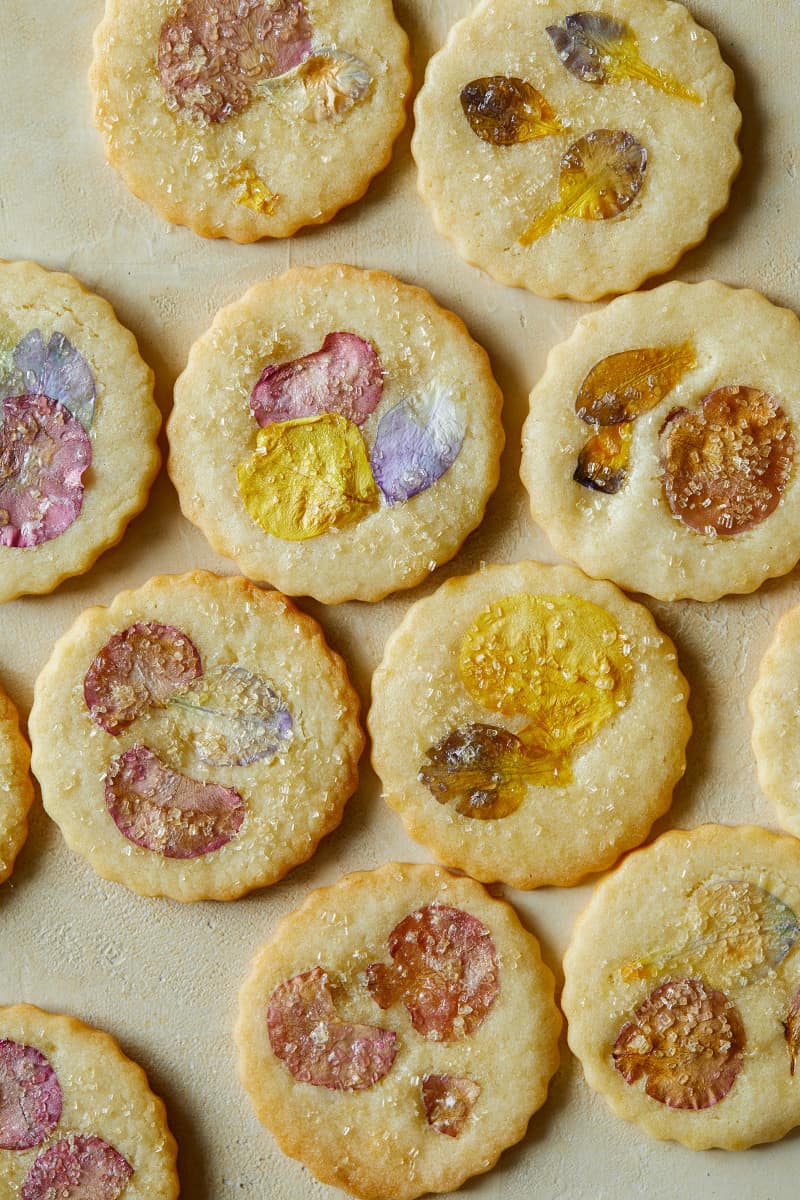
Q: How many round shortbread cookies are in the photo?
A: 12